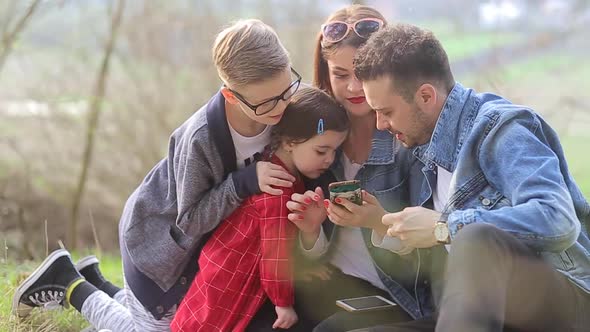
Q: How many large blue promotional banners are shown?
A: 0